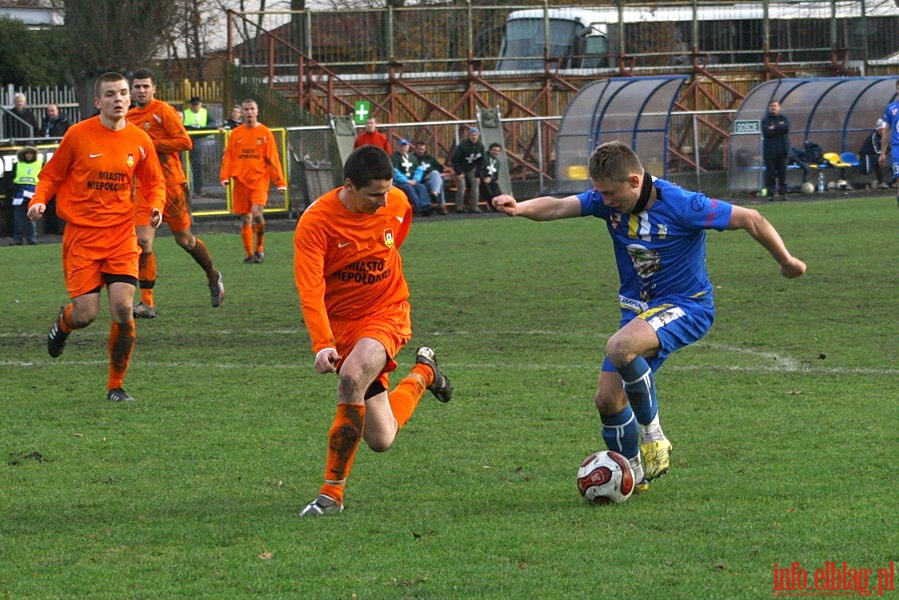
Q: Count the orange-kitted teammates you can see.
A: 4